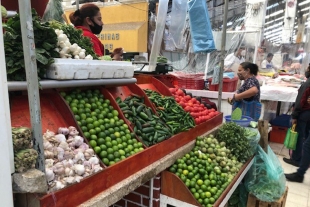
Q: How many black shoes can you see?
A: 2